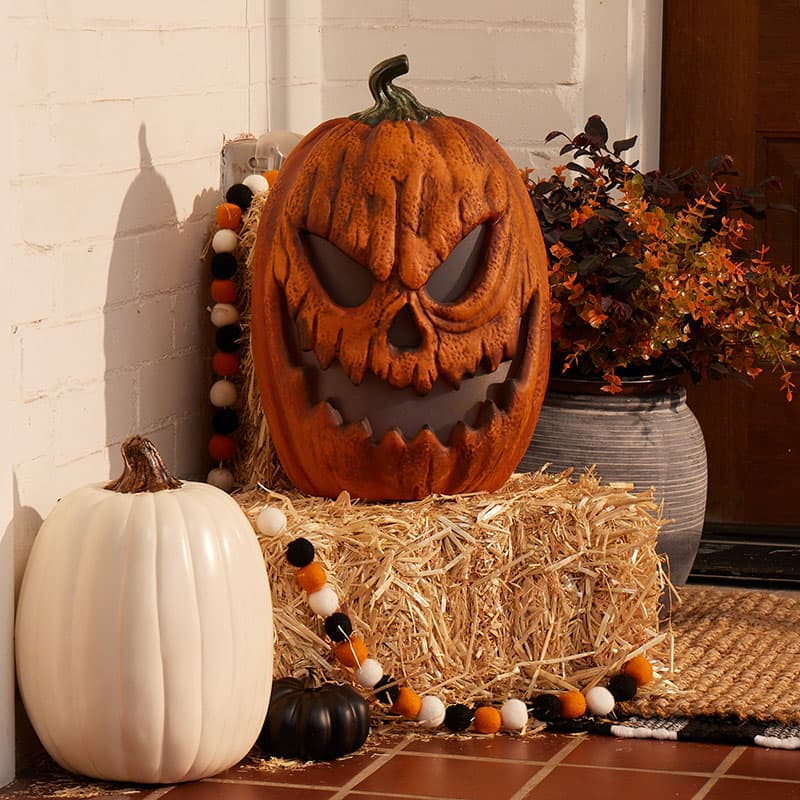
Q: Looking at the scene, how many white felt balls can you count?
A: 11